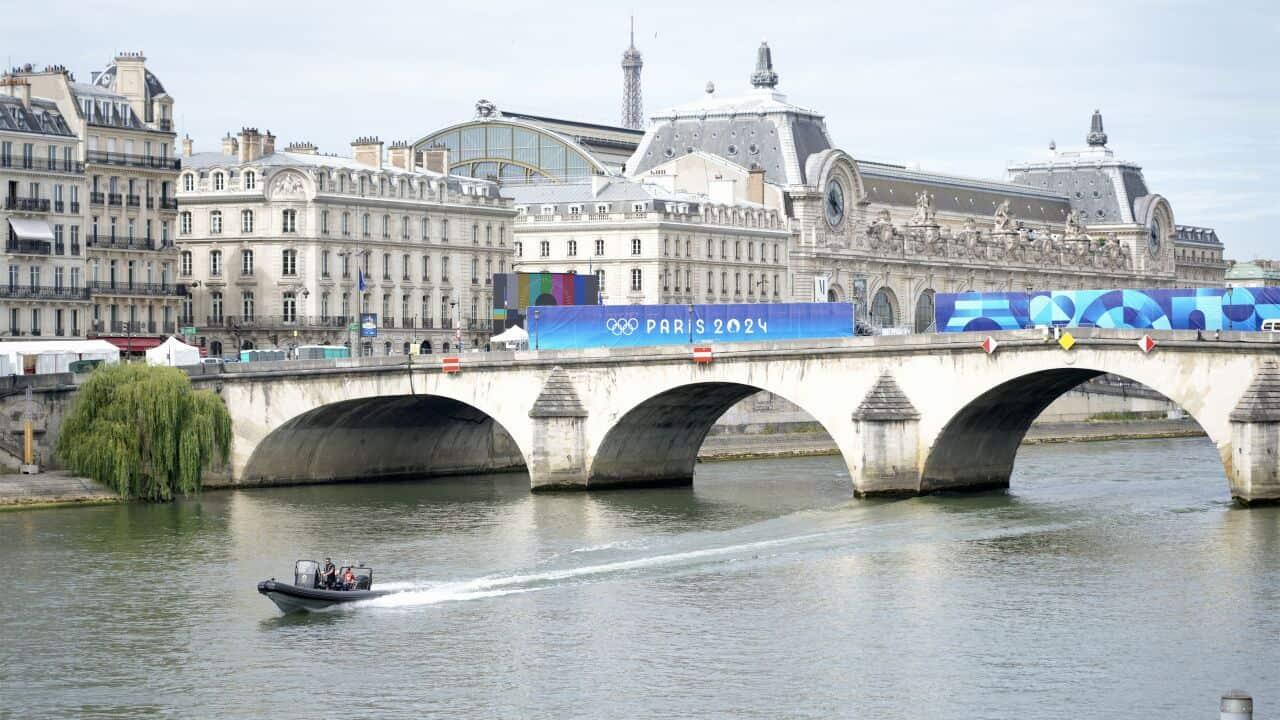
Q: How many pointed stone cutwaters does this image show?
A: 3